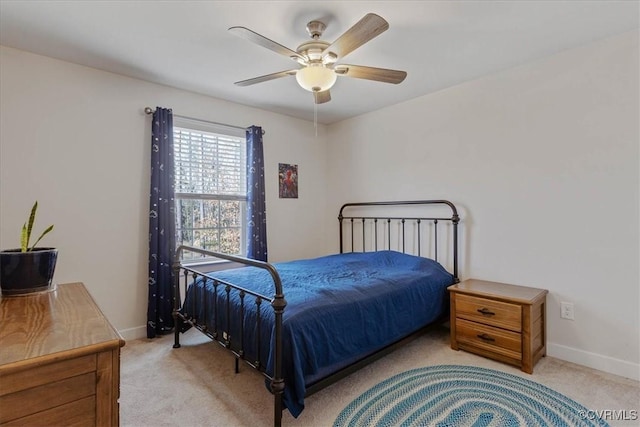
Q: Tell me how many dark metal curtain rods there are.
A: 1